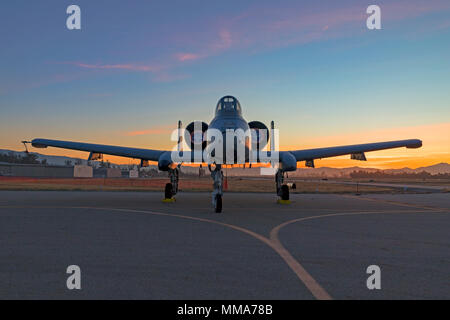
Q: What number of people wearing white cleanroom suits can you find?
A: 0